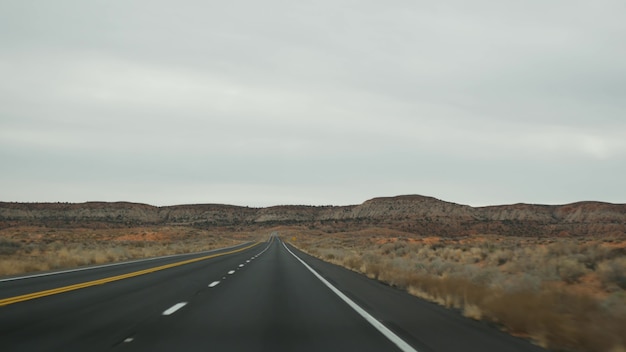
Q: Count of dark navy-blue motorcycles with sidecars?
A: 0